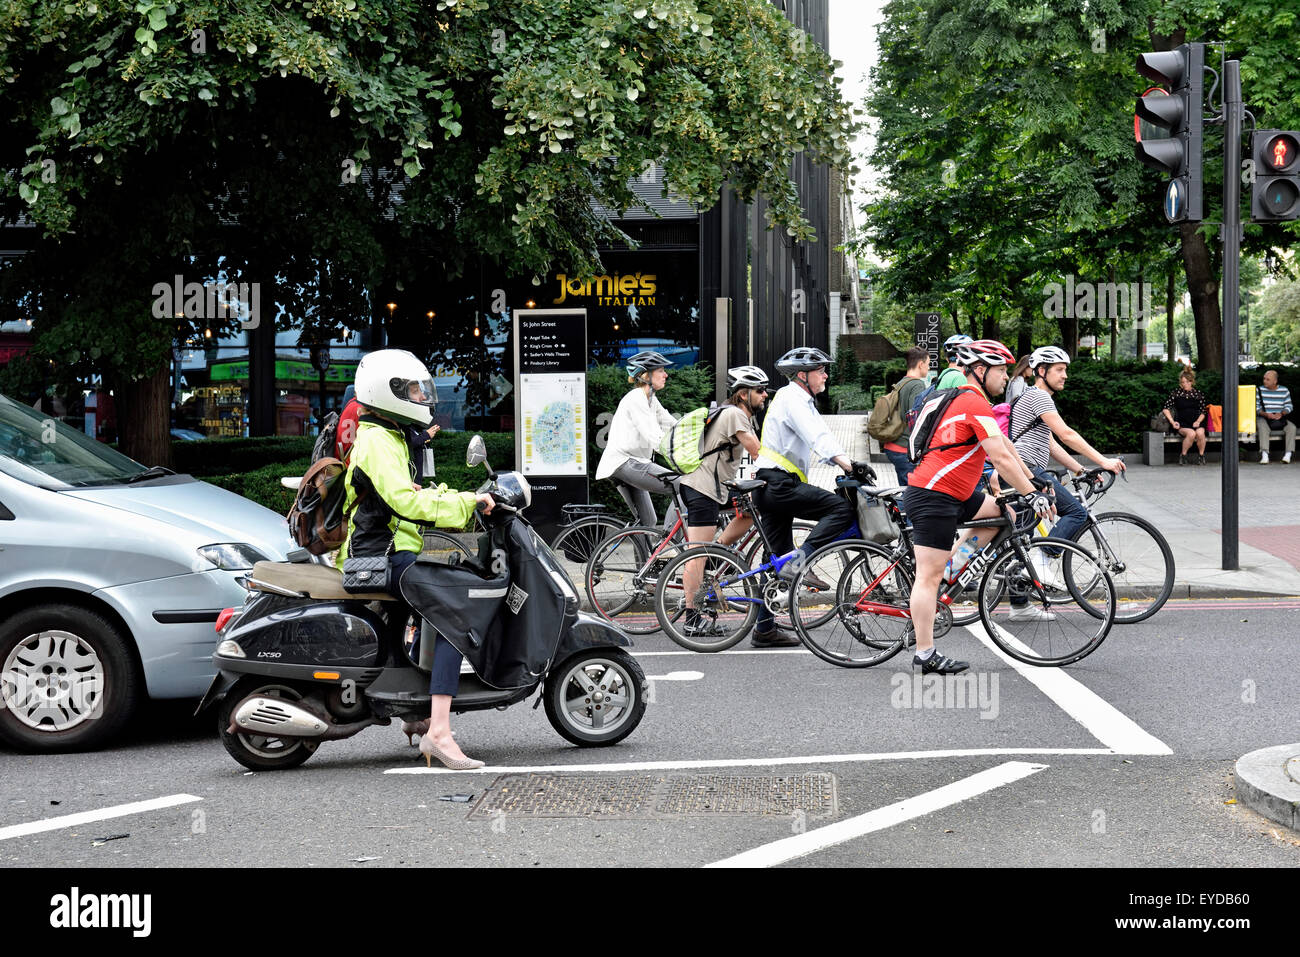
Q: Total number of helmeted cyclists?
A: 6